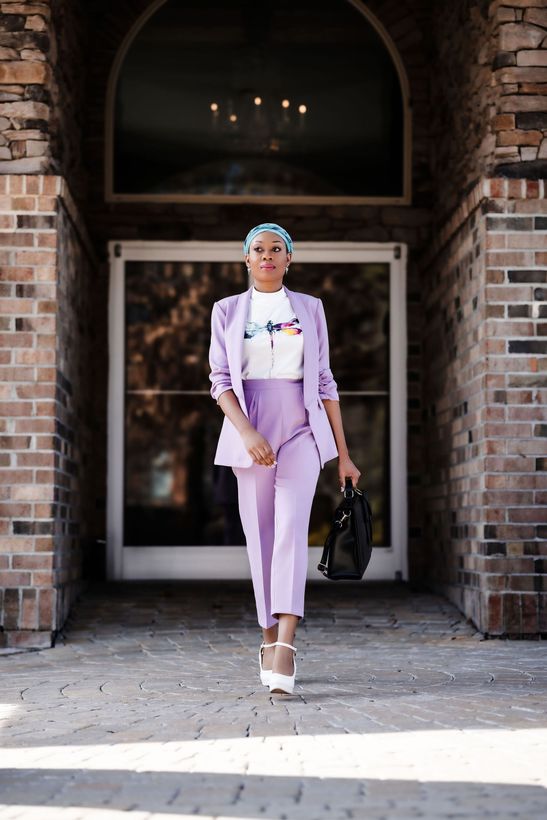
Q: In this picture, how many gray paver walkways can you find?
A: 1